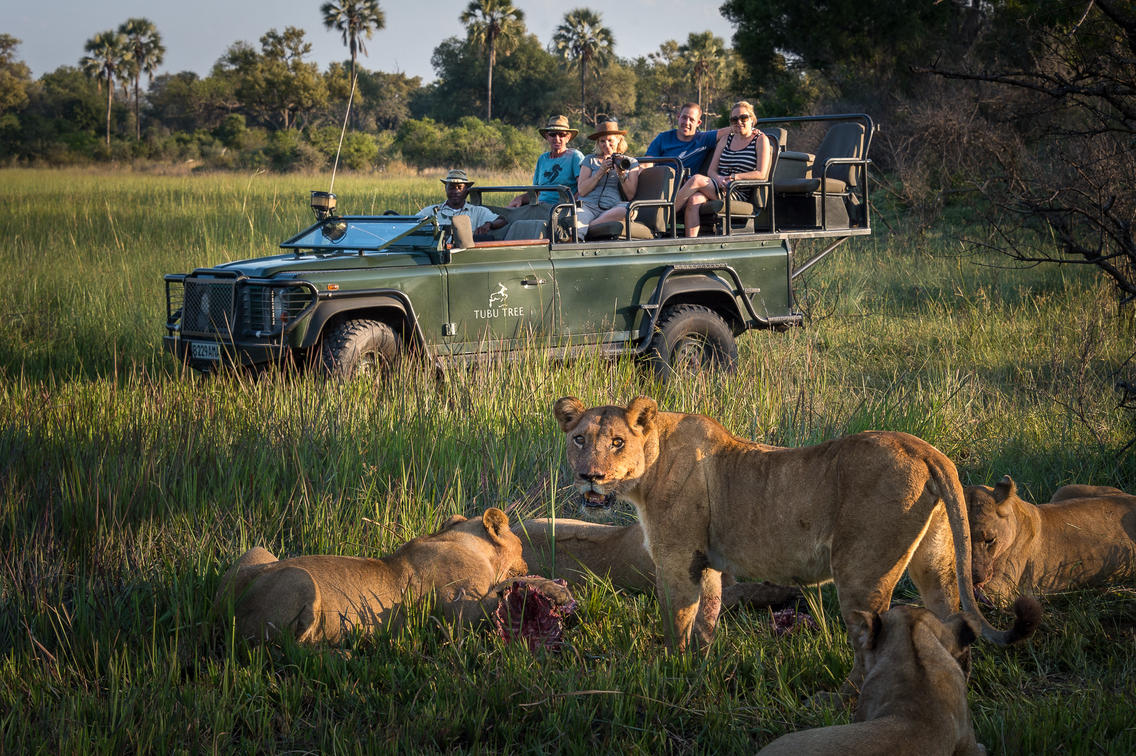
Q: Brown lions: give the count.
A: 5